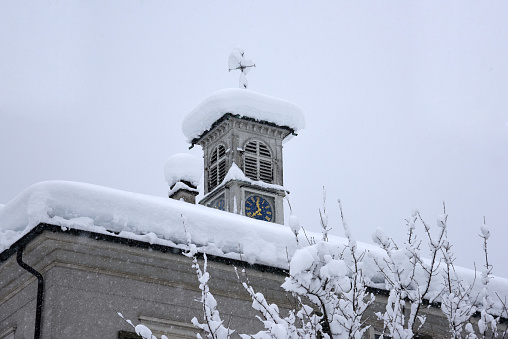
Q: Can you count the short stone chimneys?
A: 1